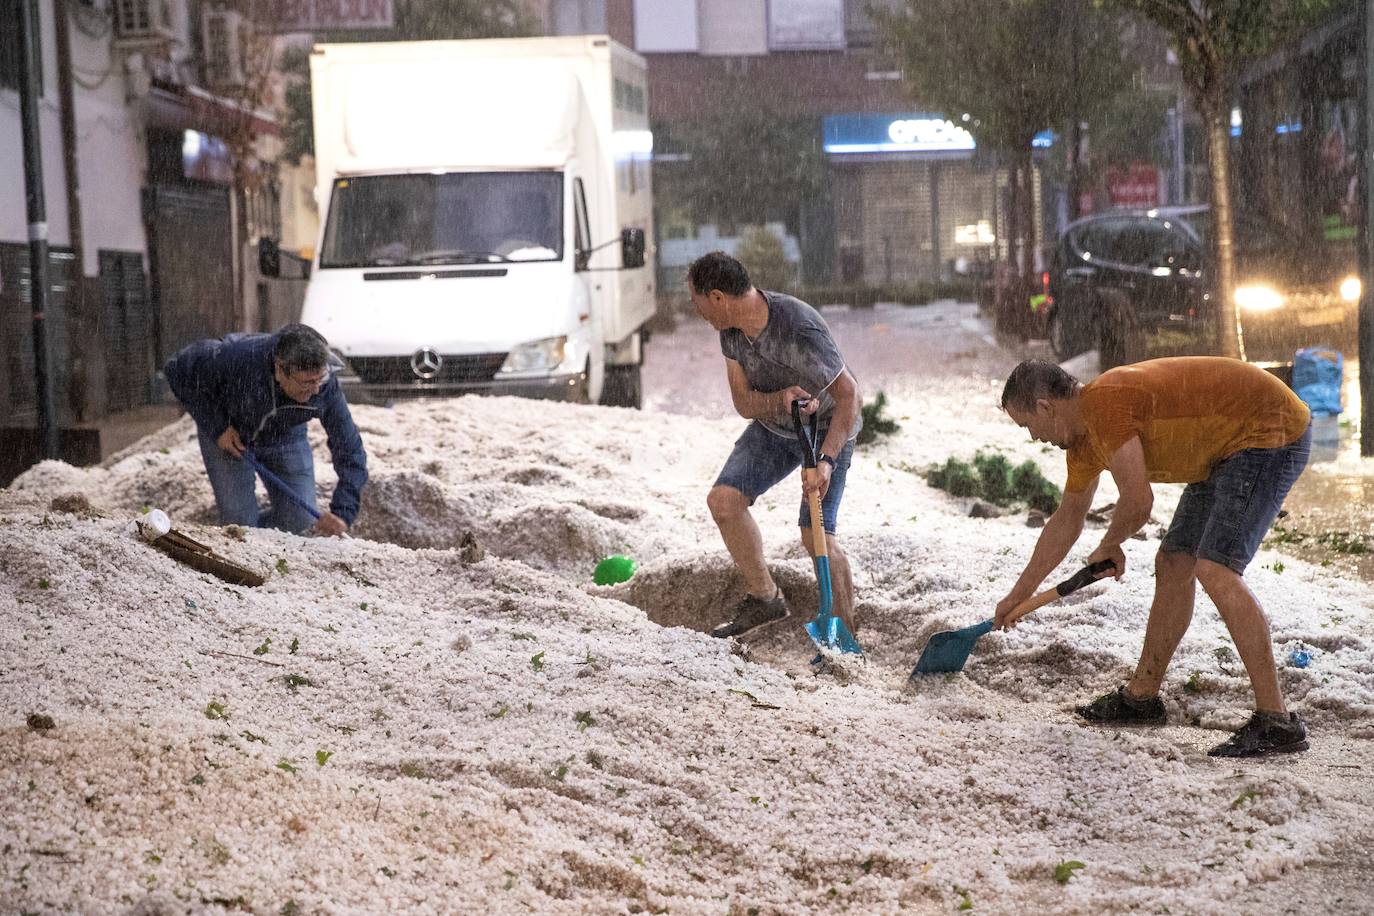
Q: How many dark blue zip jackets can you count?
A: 1